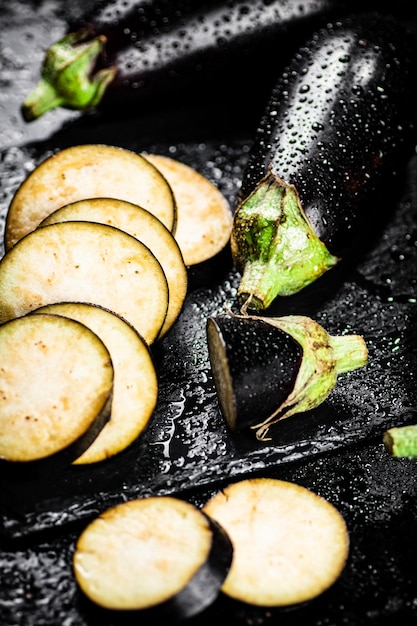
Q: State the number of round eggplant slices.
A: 8